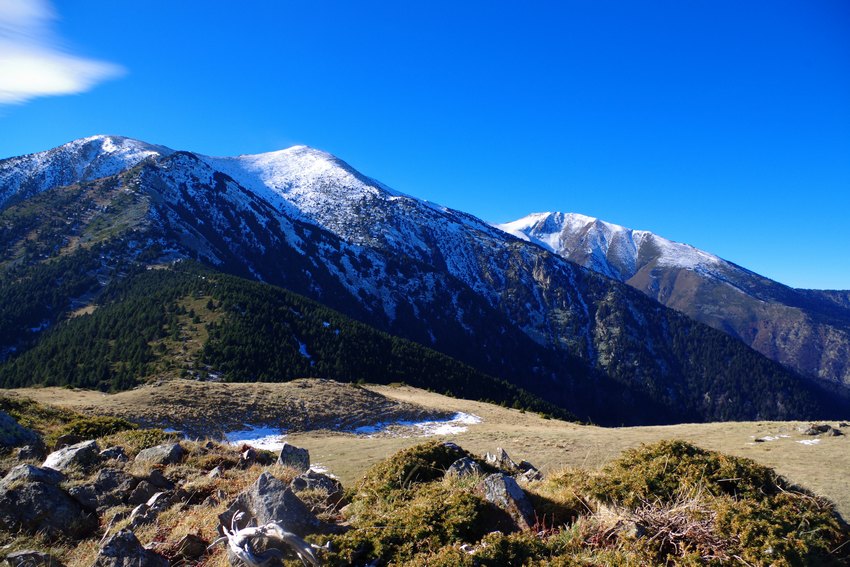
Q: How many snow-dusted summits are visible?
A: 3